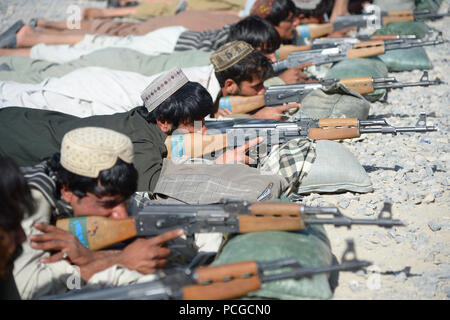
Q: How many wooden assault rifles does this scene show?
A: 7